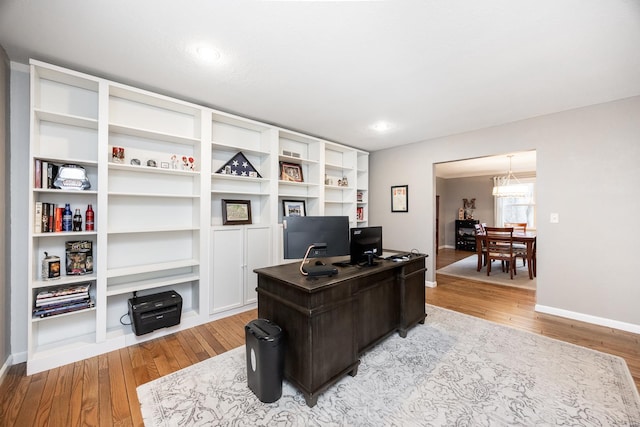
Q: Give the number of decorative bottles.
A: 3